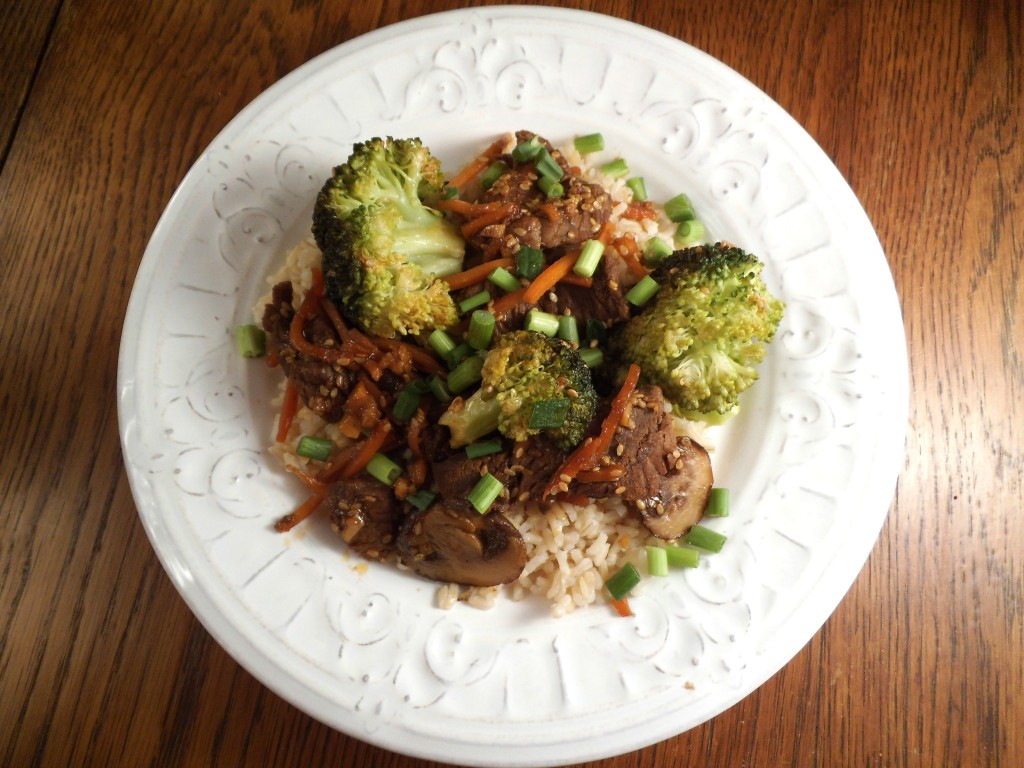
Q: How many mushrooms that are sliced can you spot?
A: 2